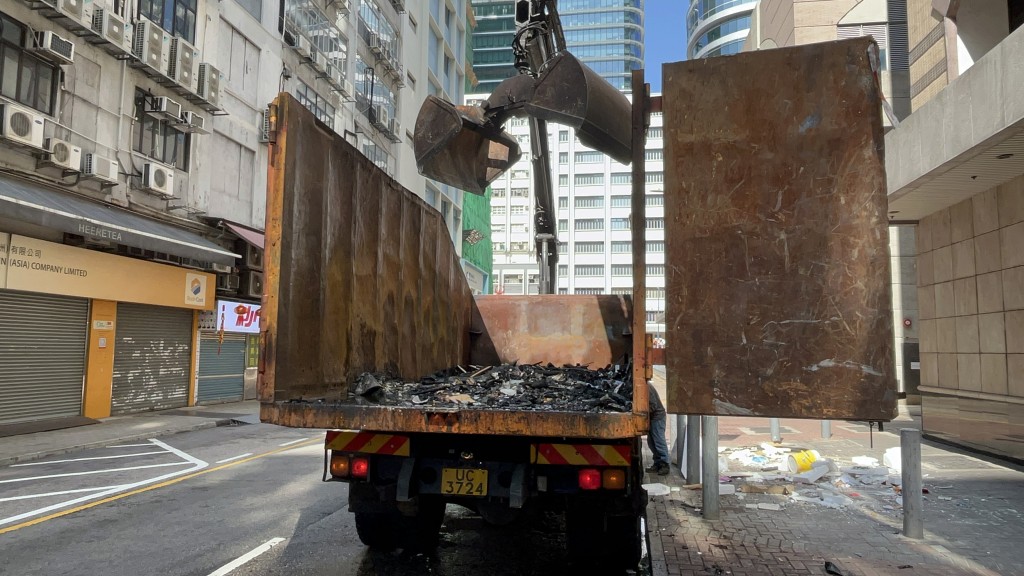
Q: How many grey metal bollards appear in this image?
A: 6